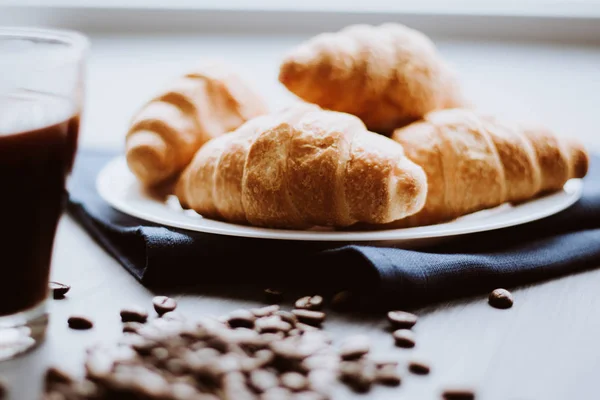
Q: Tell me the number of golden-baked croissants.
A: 4